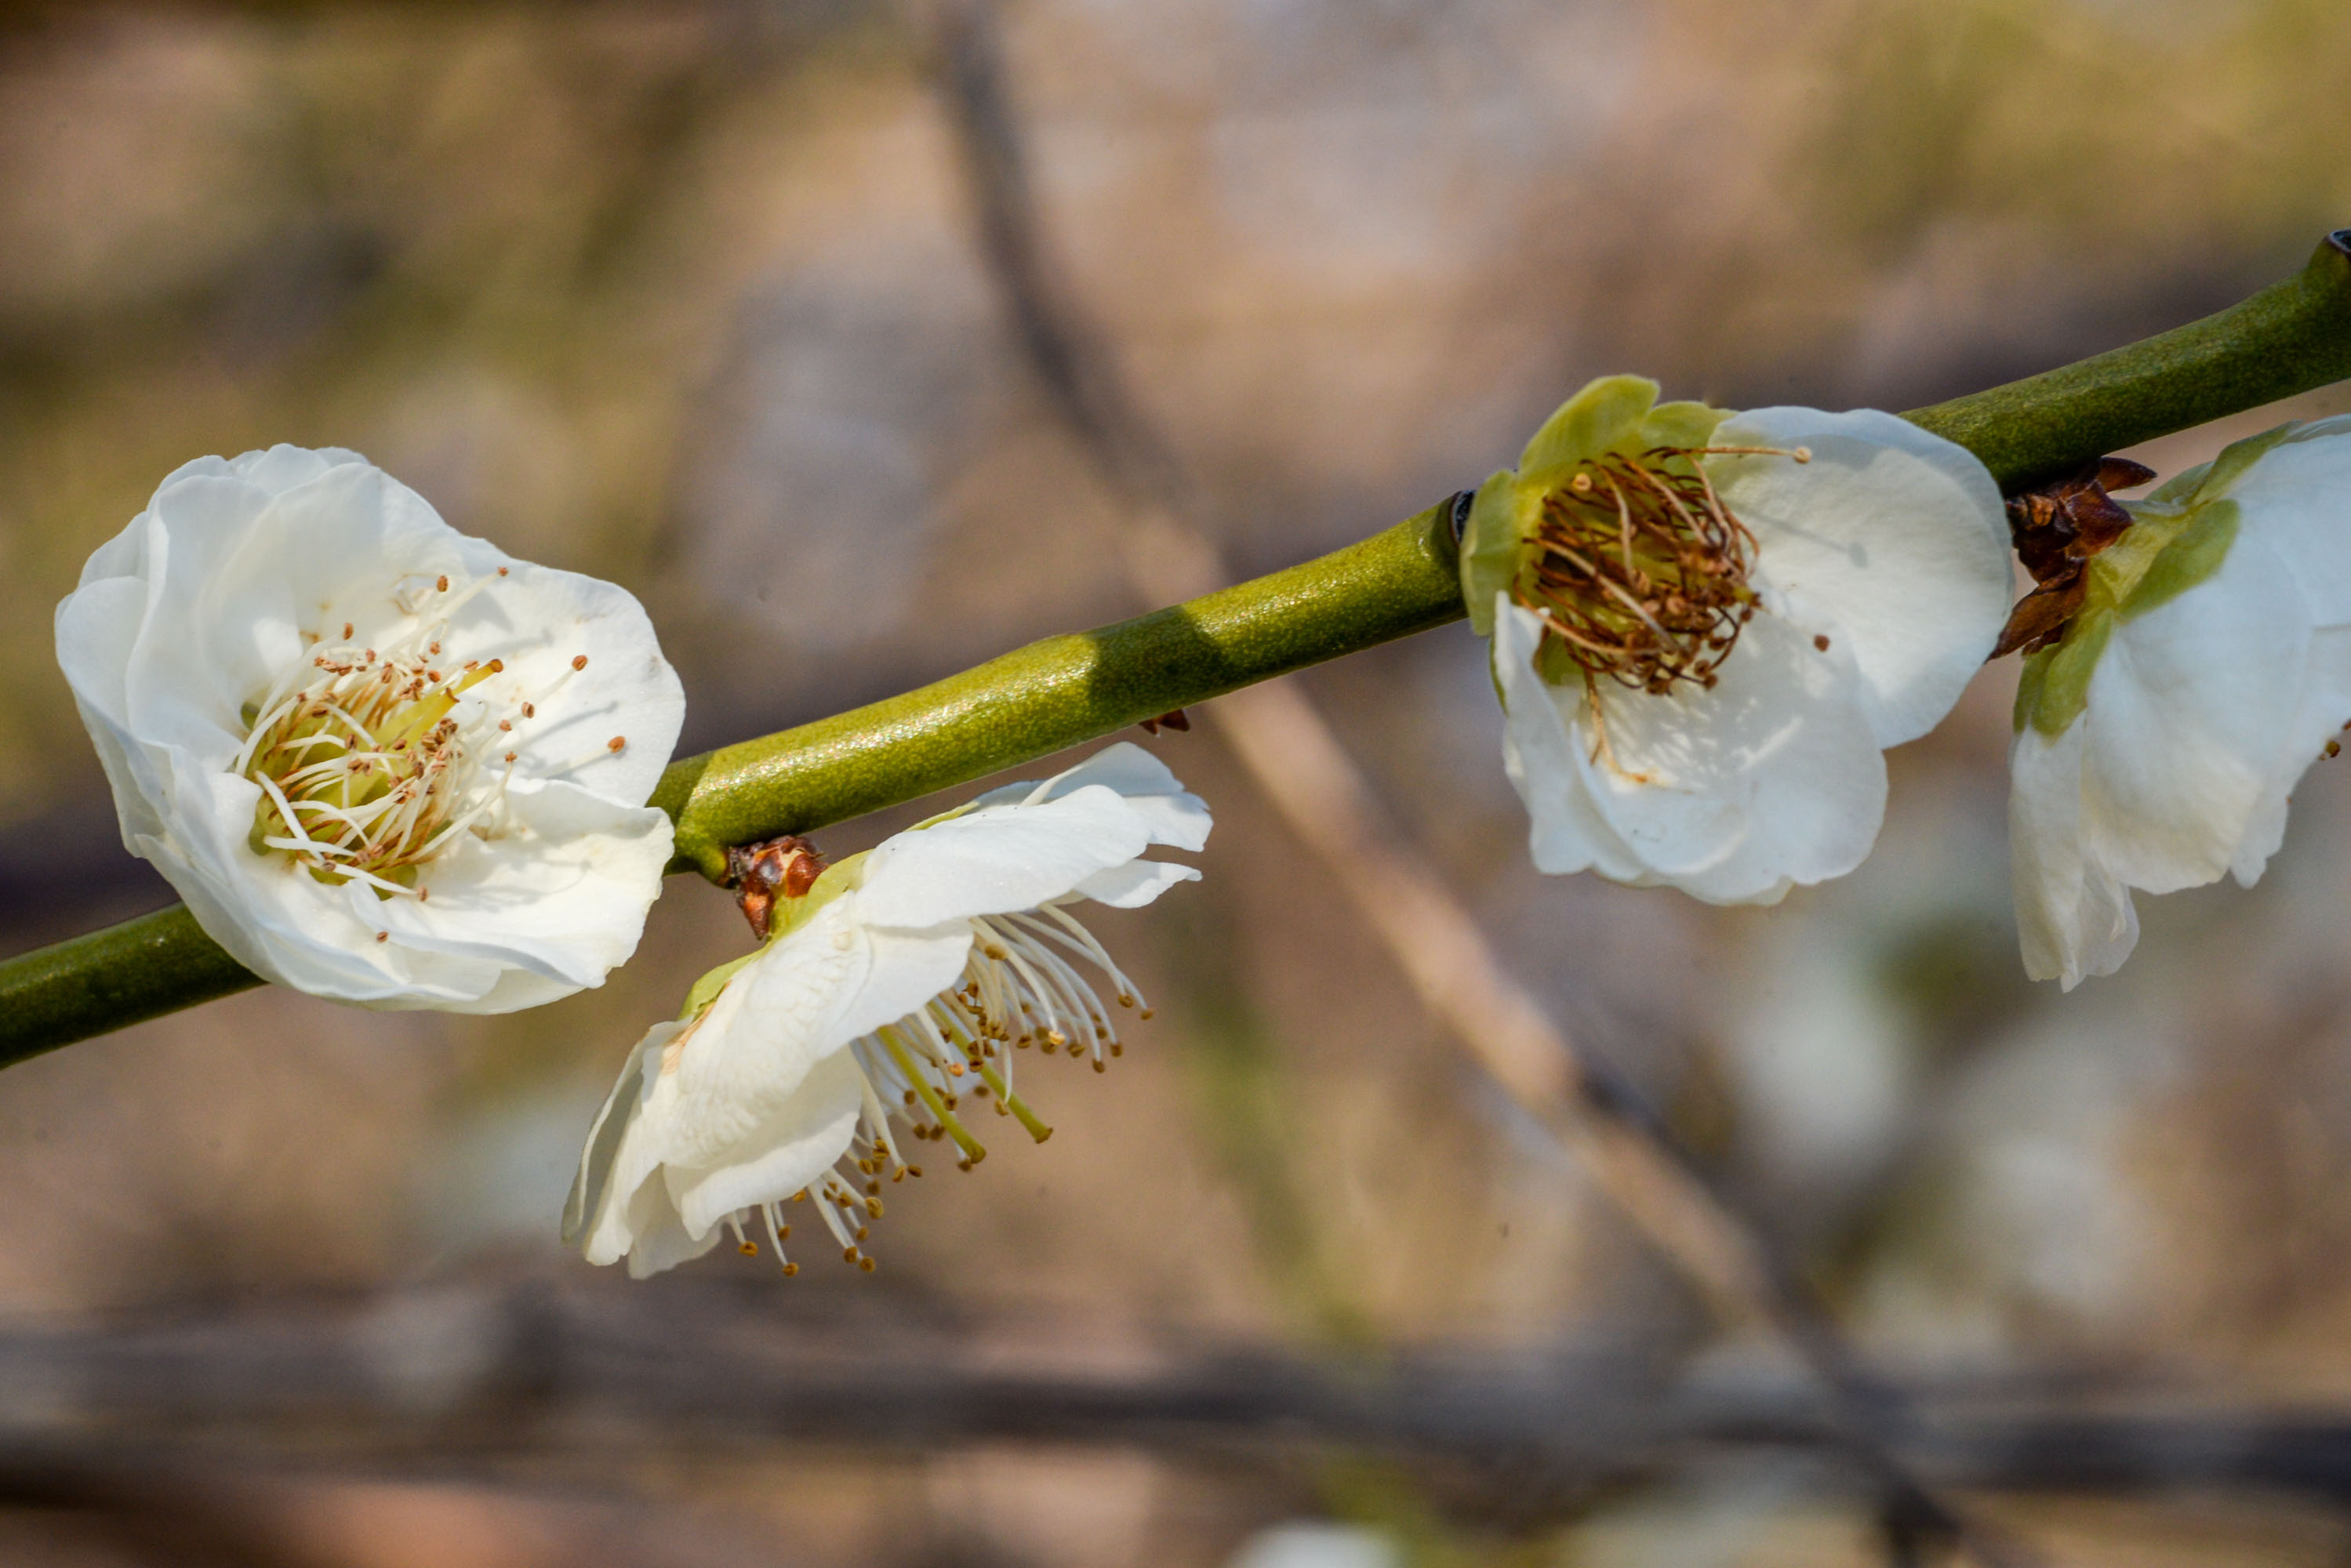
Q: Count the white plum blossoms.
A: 4